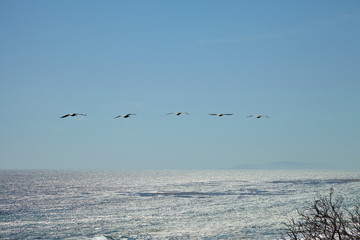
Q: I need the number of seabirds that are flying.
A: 5